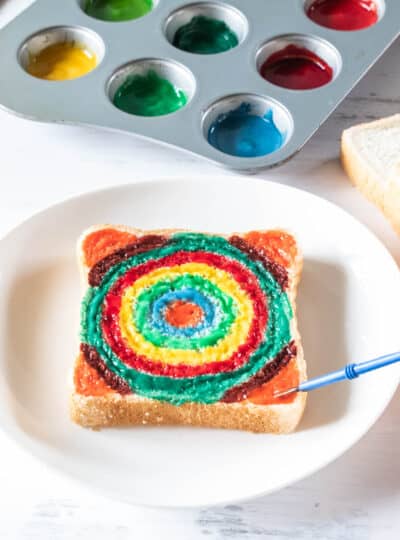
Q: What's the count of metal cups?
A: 7